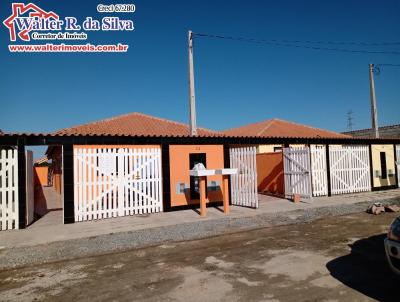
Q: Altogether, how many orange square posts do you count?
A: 2